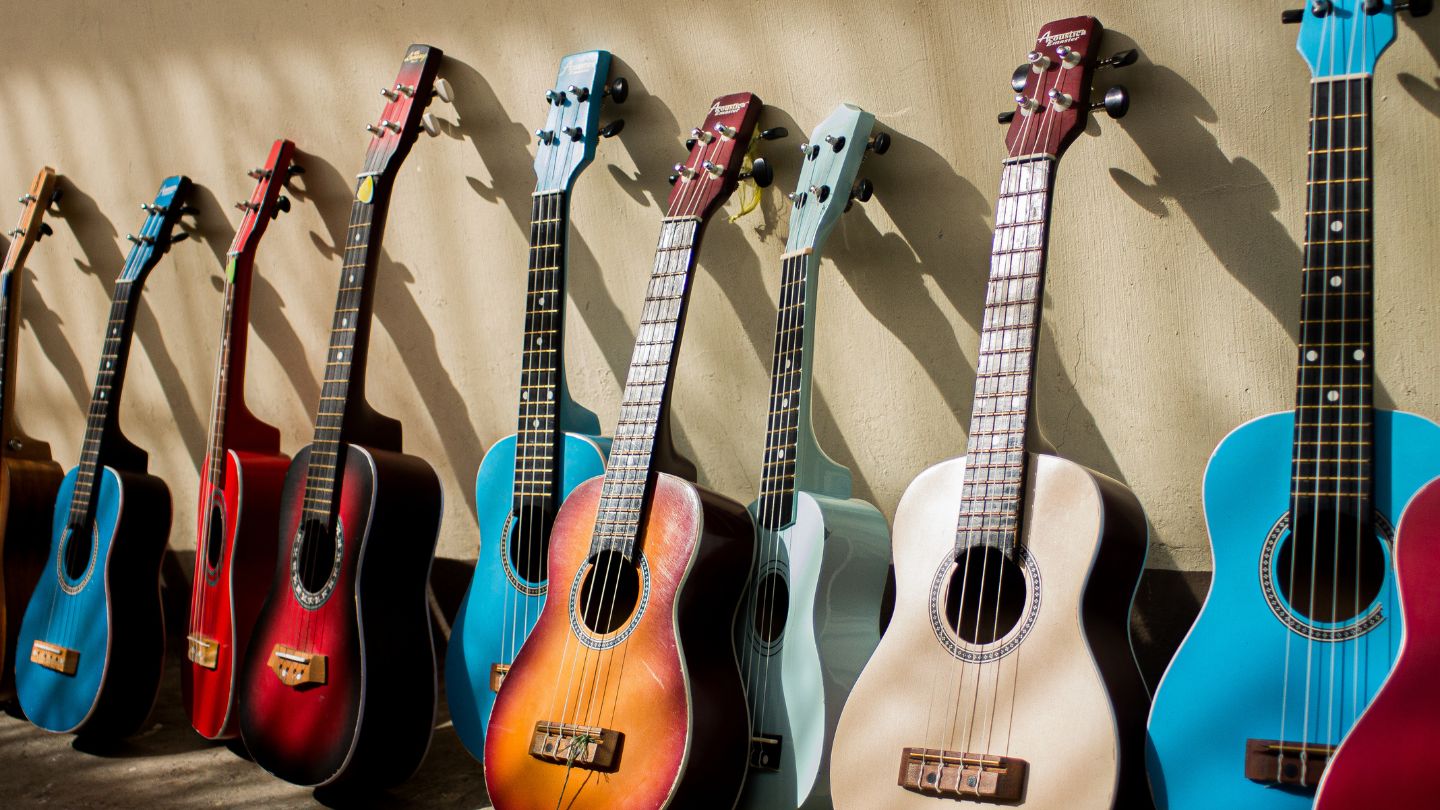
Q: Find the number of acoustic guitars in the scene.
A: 10